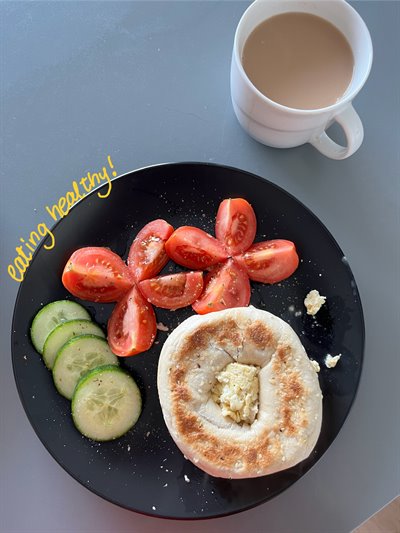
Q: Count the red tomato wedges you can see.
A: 8